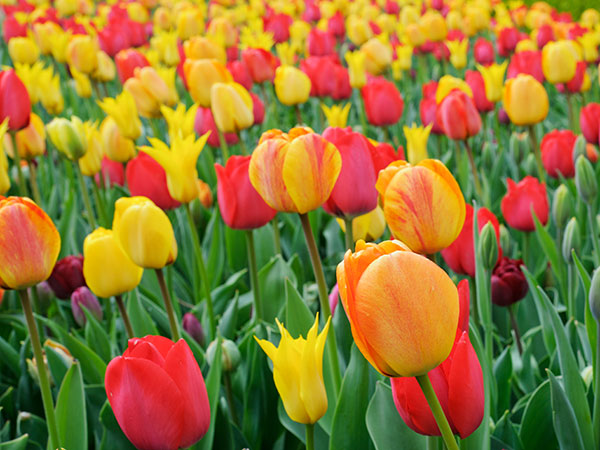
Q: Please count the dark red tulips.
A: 2